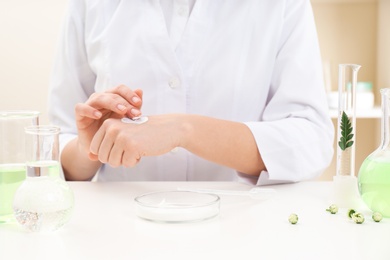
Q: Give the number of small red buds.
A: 0